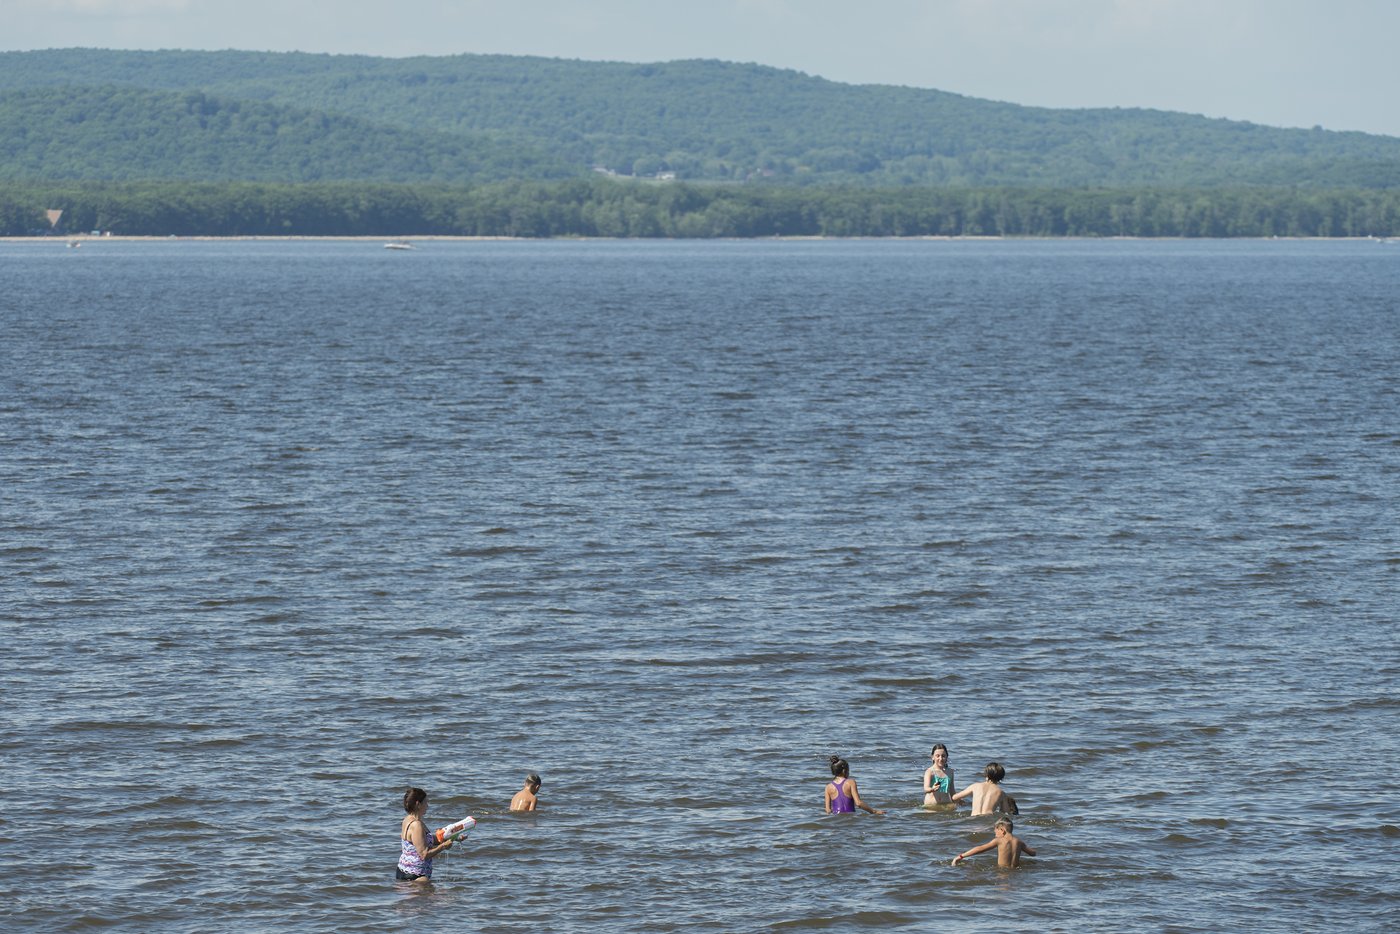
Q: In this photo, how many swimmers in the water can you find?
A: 6